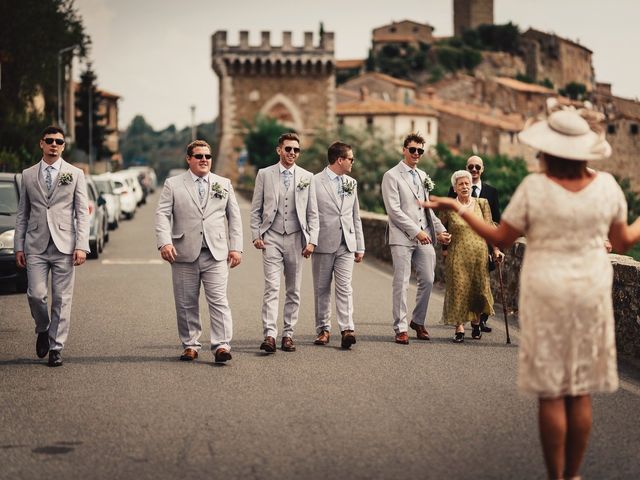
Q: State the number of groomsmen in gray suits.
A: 5